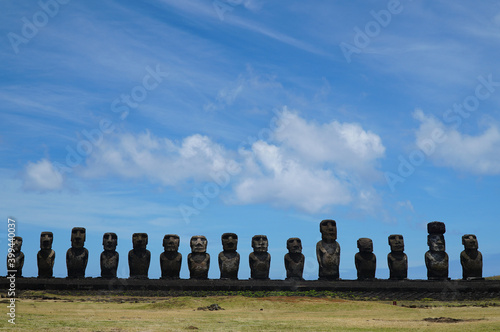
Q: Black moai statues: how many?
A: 15